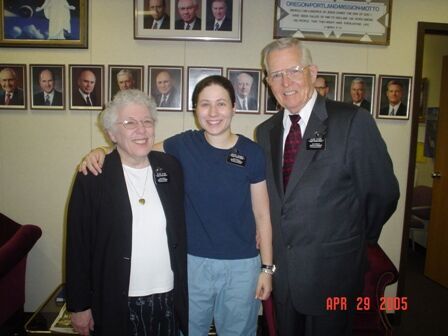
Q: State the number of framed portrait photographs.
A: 14